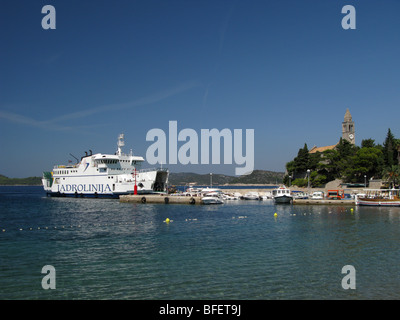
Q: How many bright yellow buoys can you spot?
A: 3